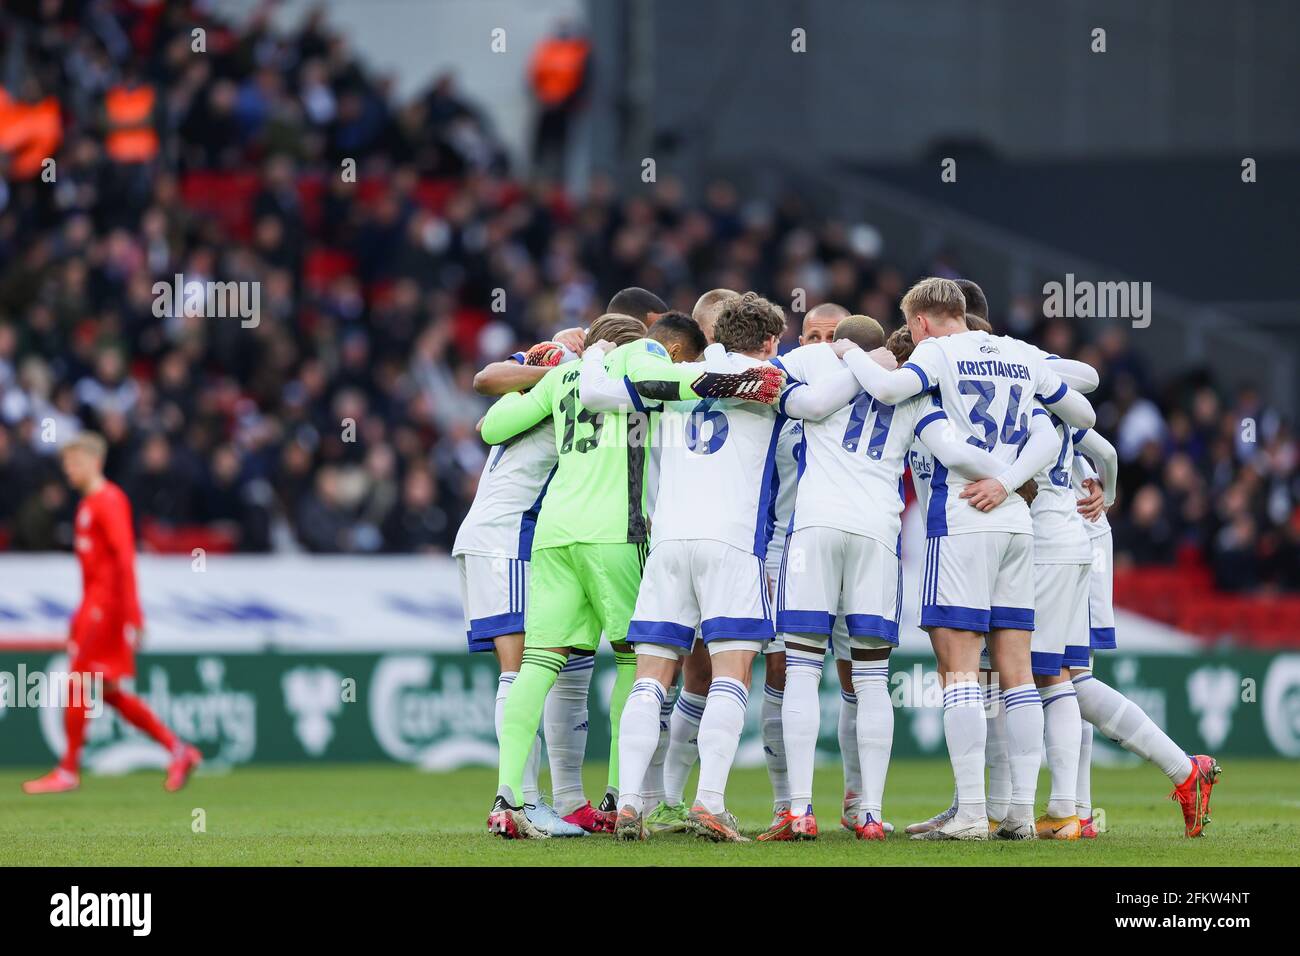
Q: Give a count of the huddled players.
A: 11